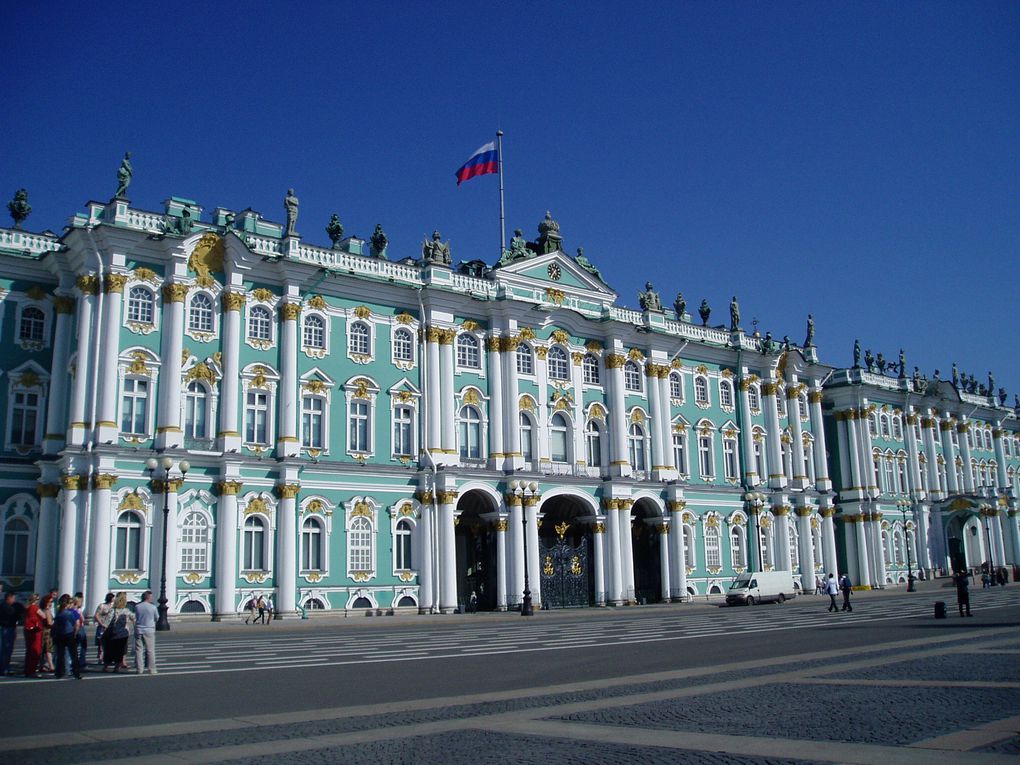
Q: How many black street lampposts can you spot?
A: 5